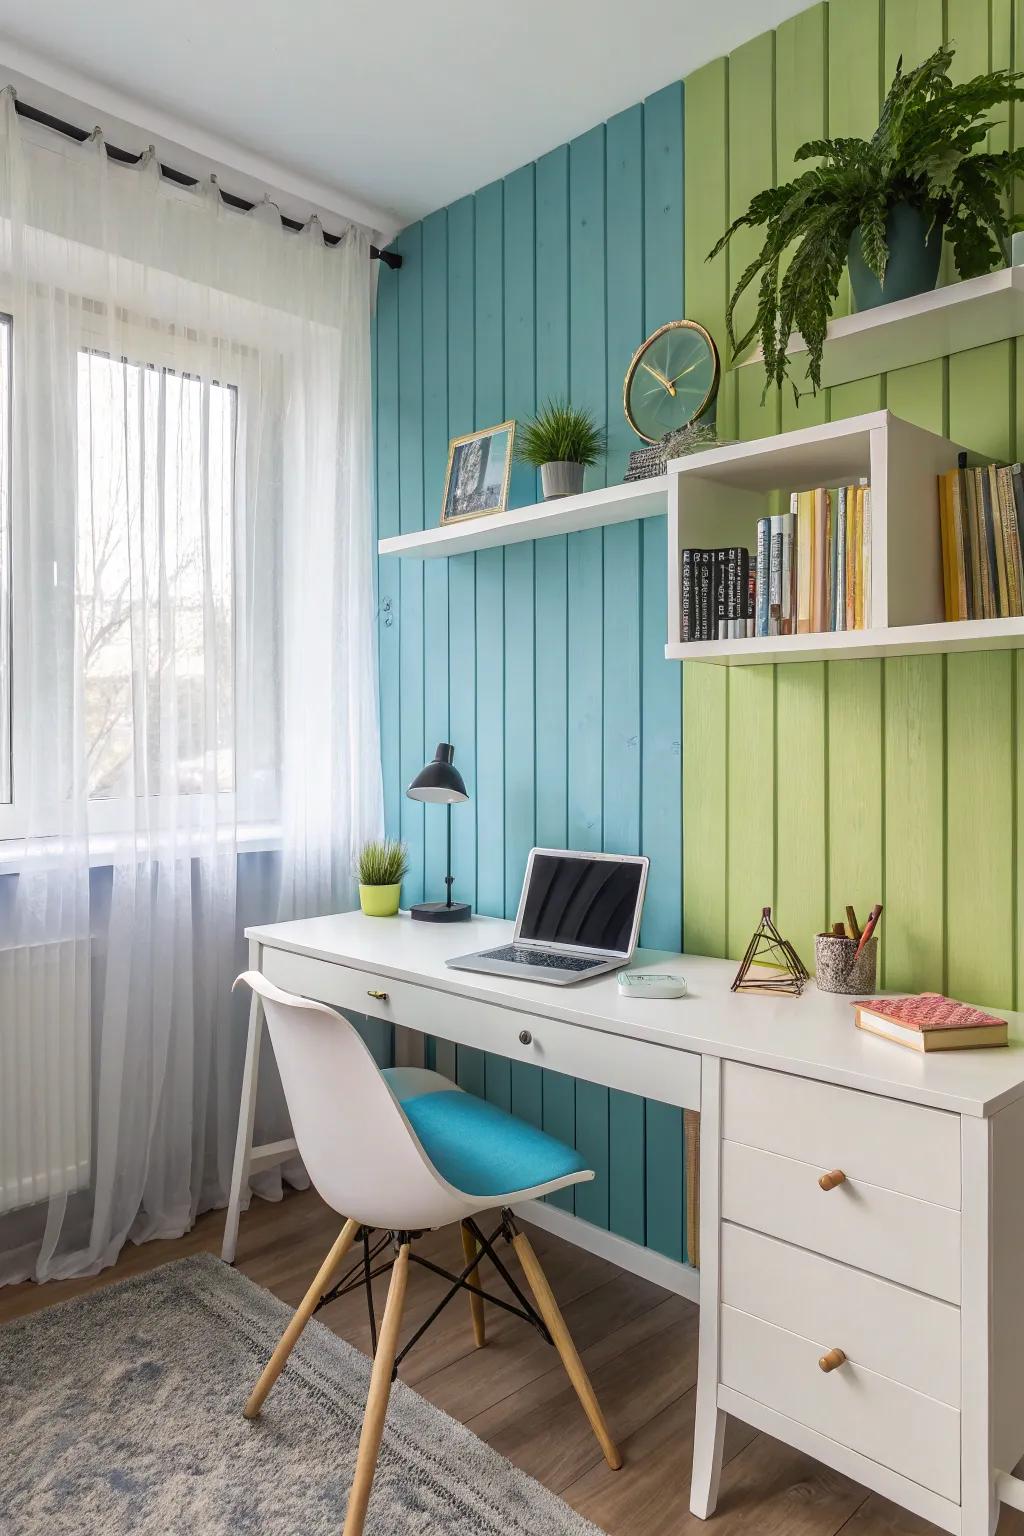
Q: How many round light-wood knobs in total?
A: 2